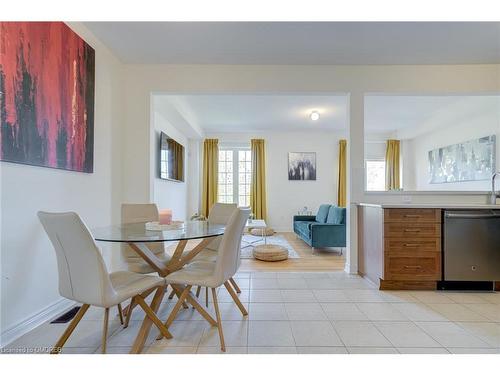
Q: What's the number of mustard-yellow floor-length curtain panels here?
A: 4